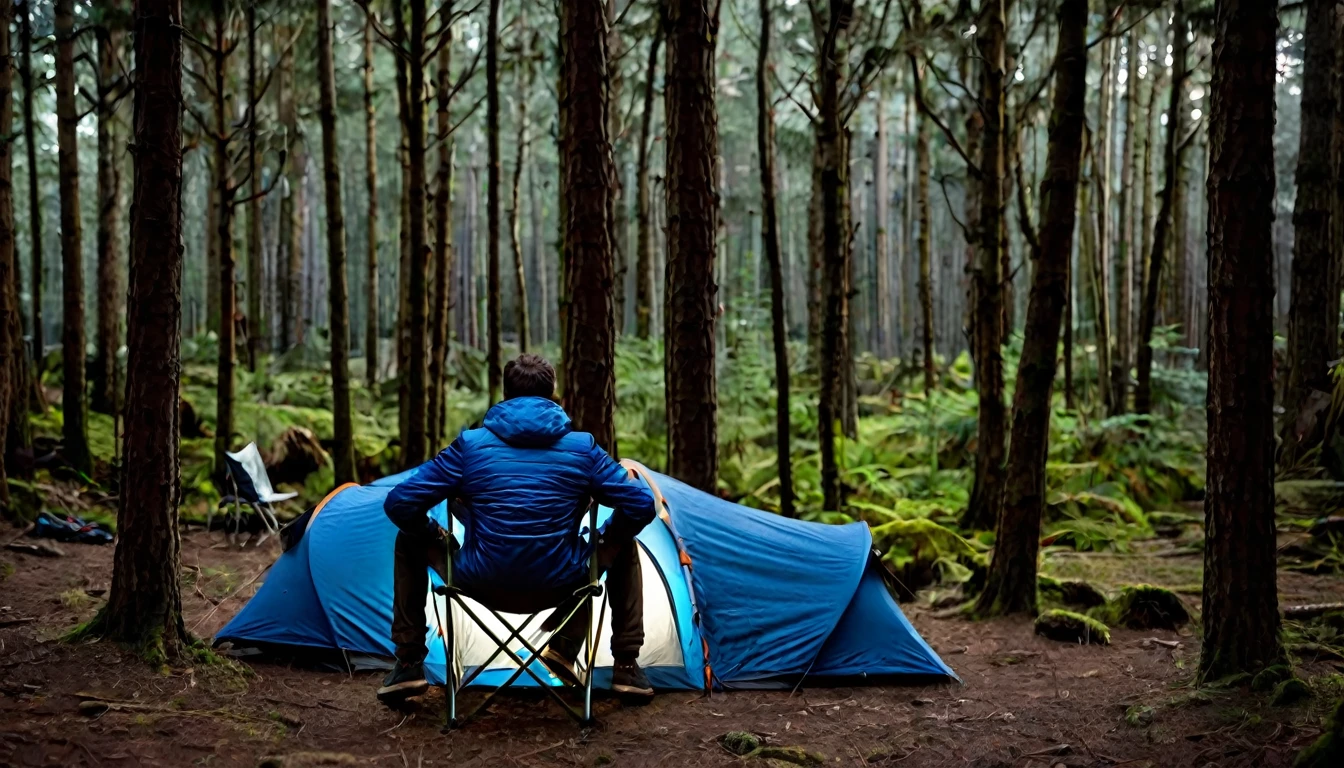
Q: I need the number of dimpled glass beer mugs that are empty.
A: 0